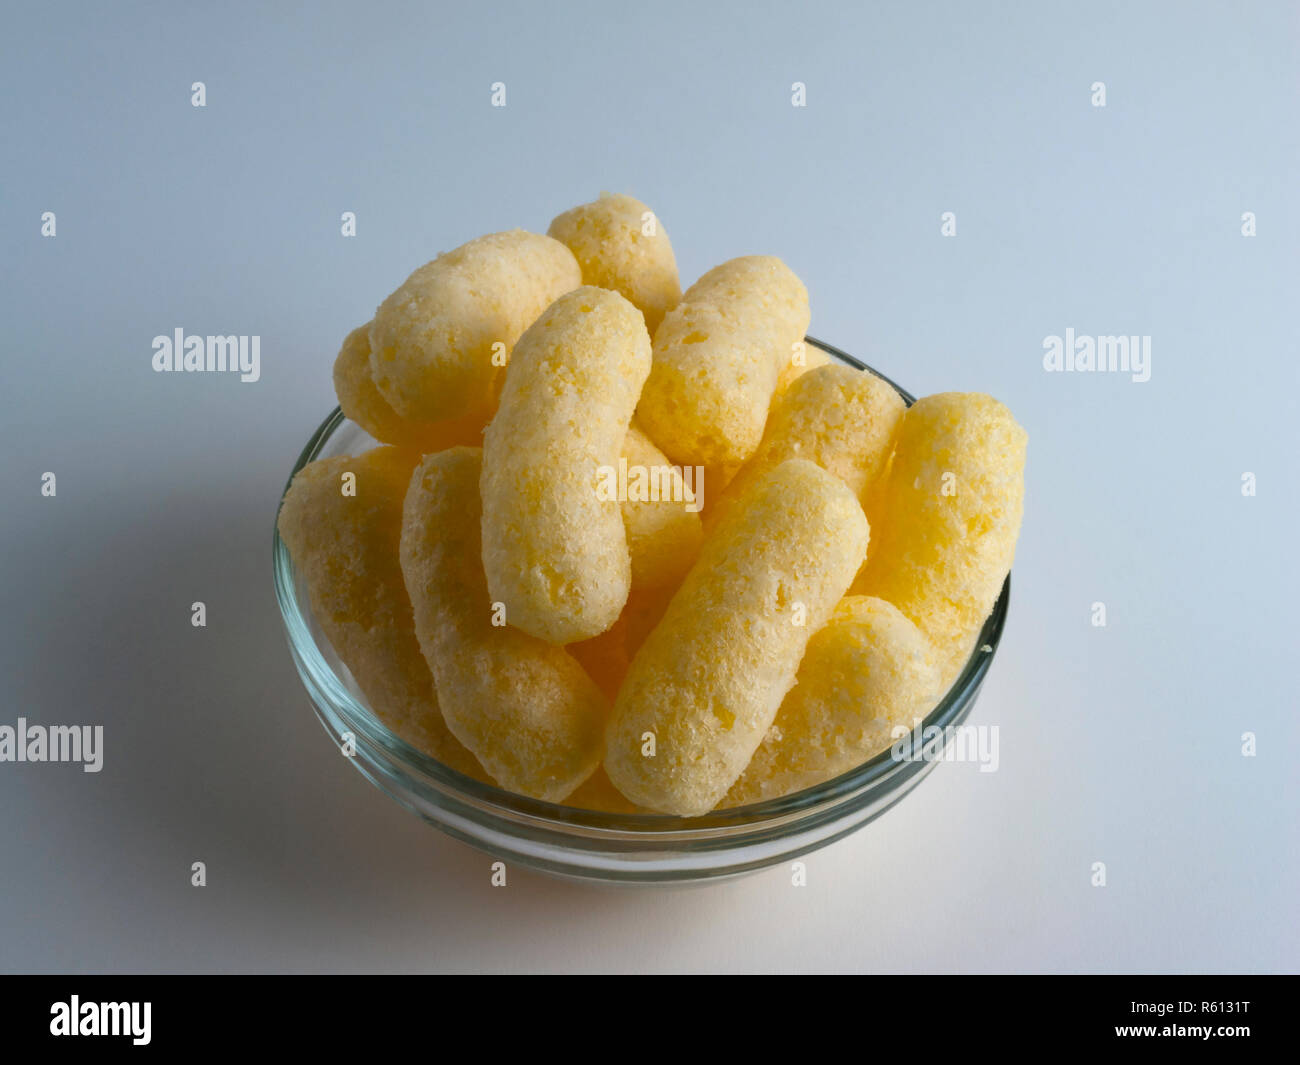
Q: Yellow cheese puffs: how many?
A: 13